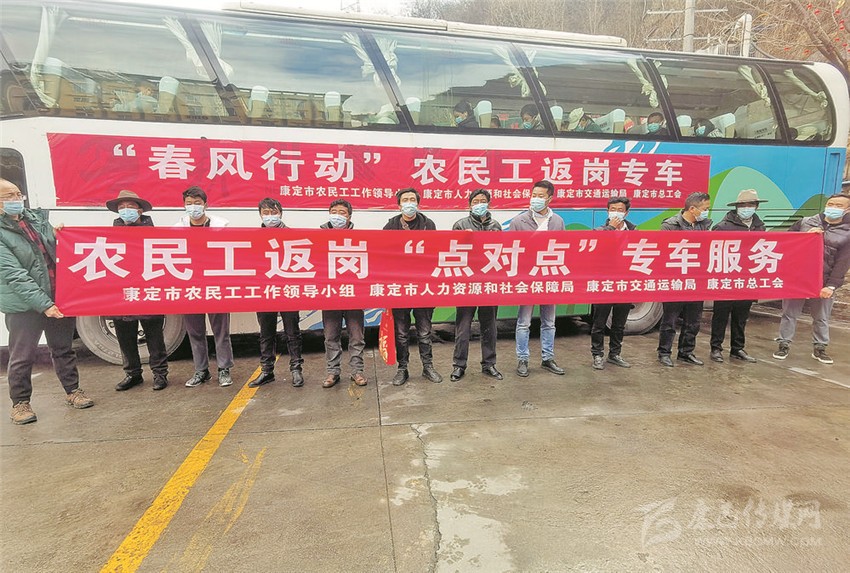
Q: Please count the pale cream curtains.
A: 11